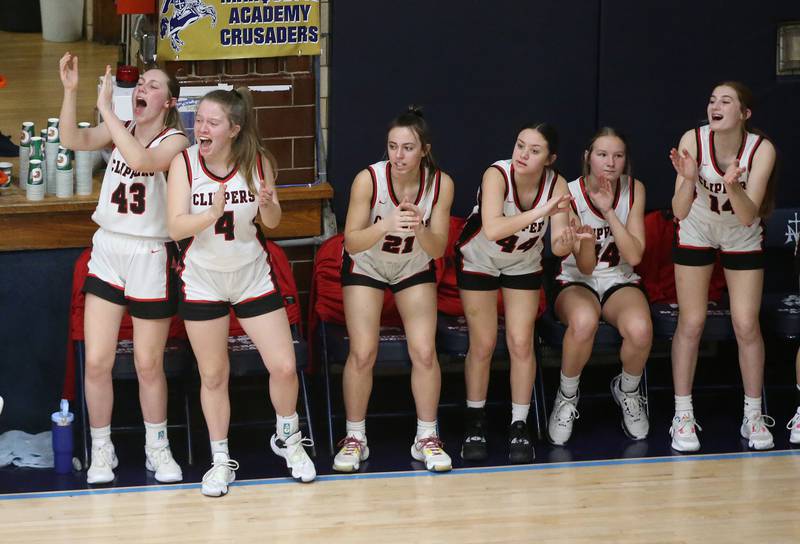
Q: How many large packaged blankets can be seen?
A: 0